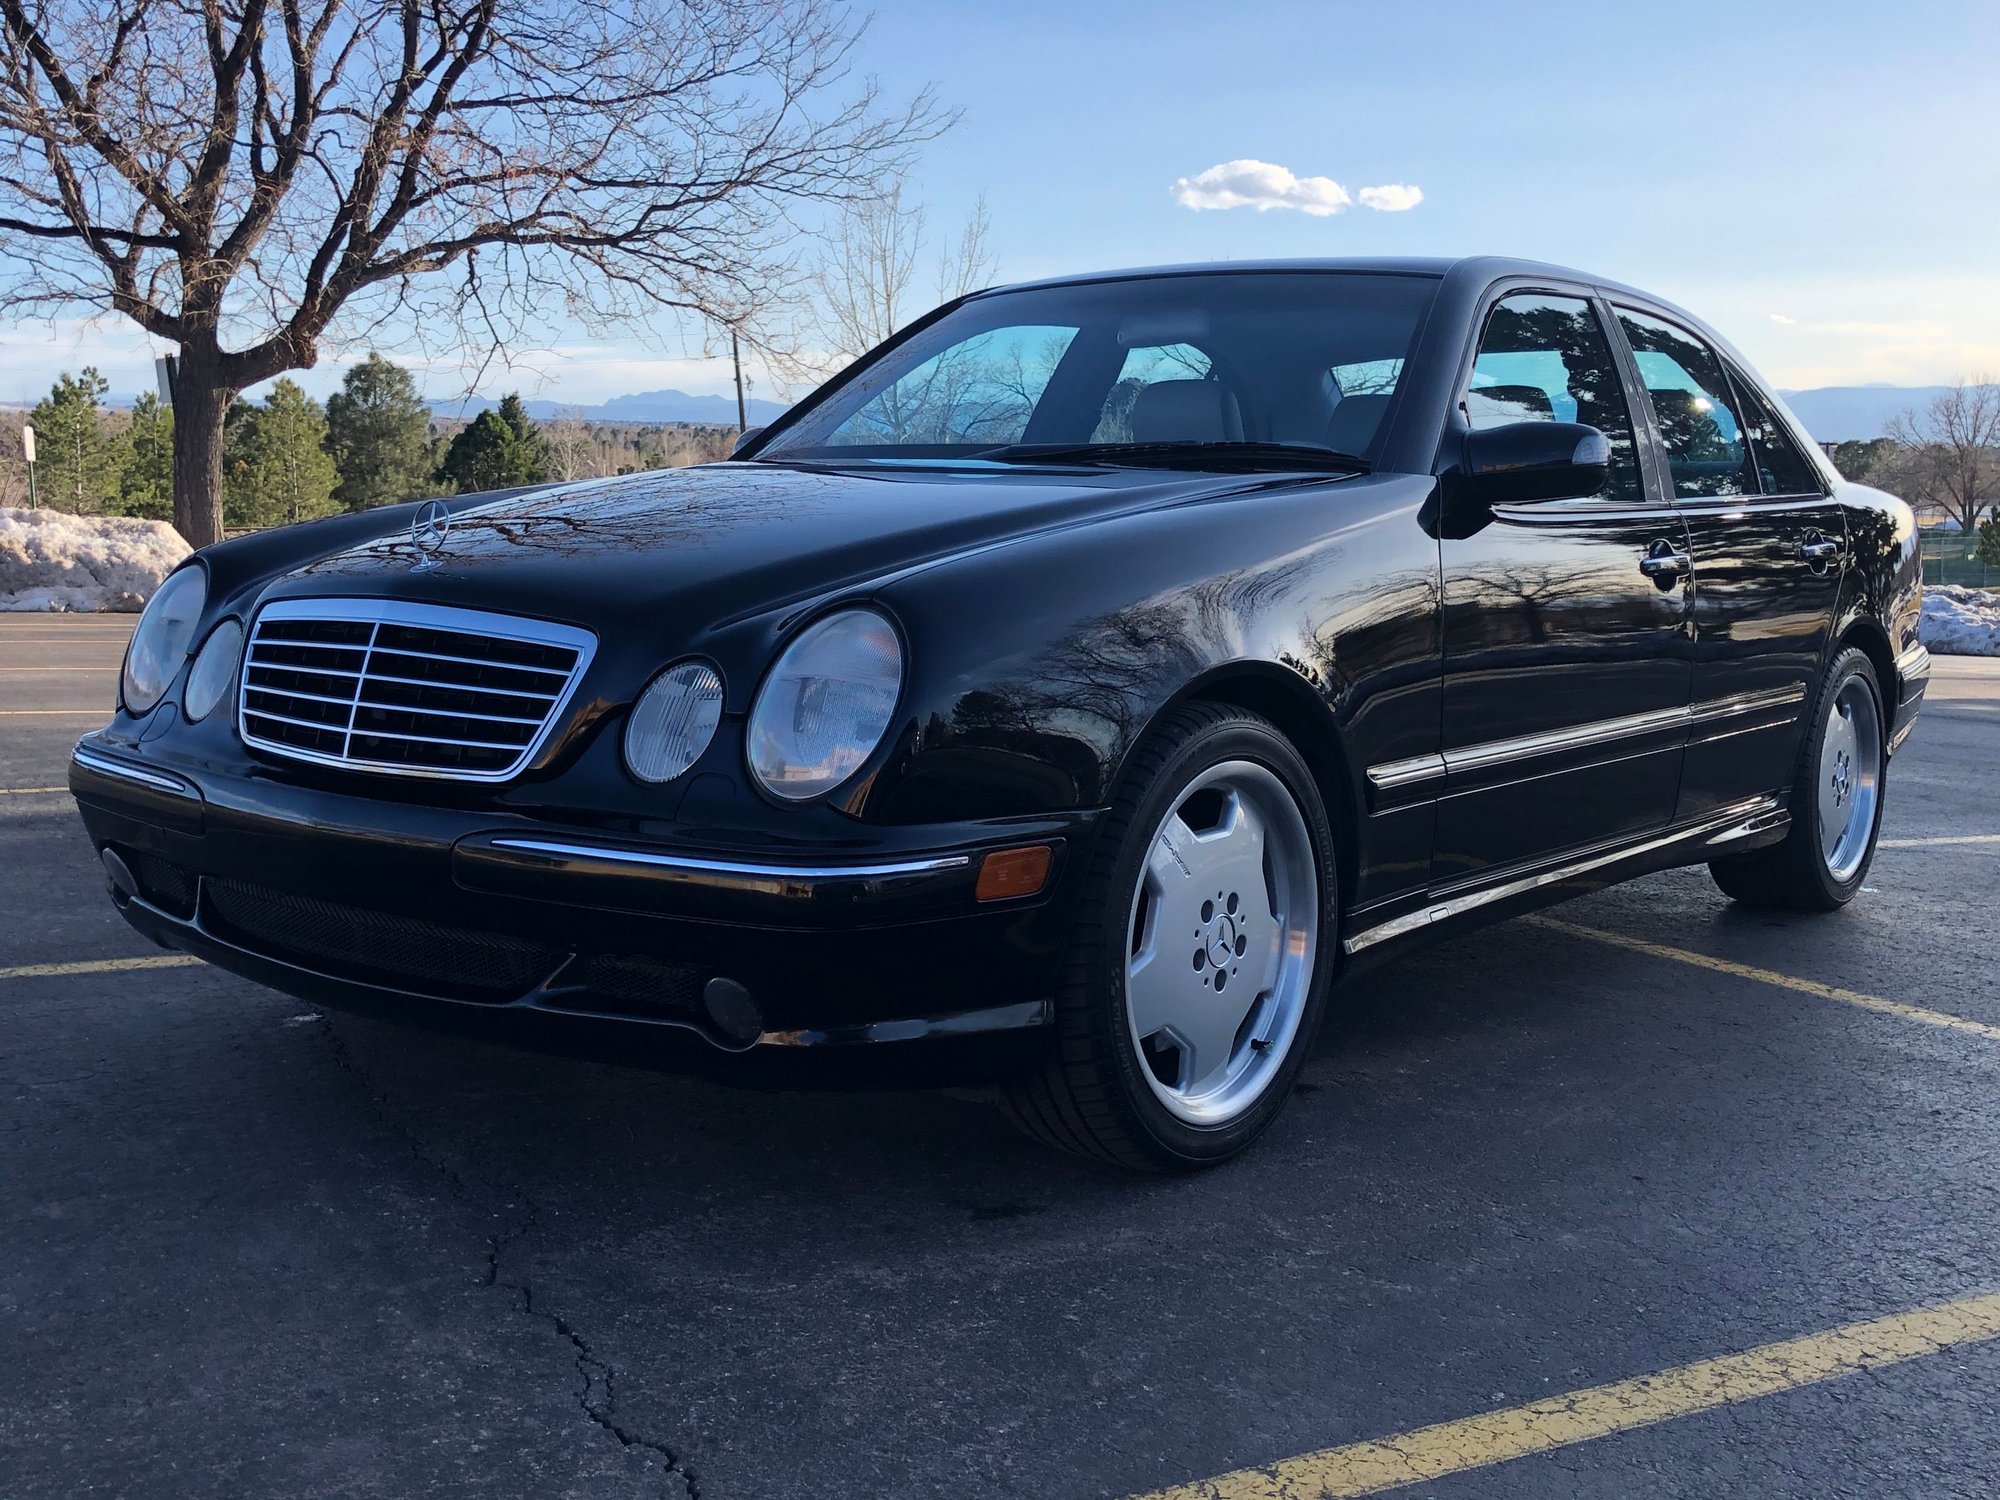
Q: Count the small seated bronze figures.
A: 0